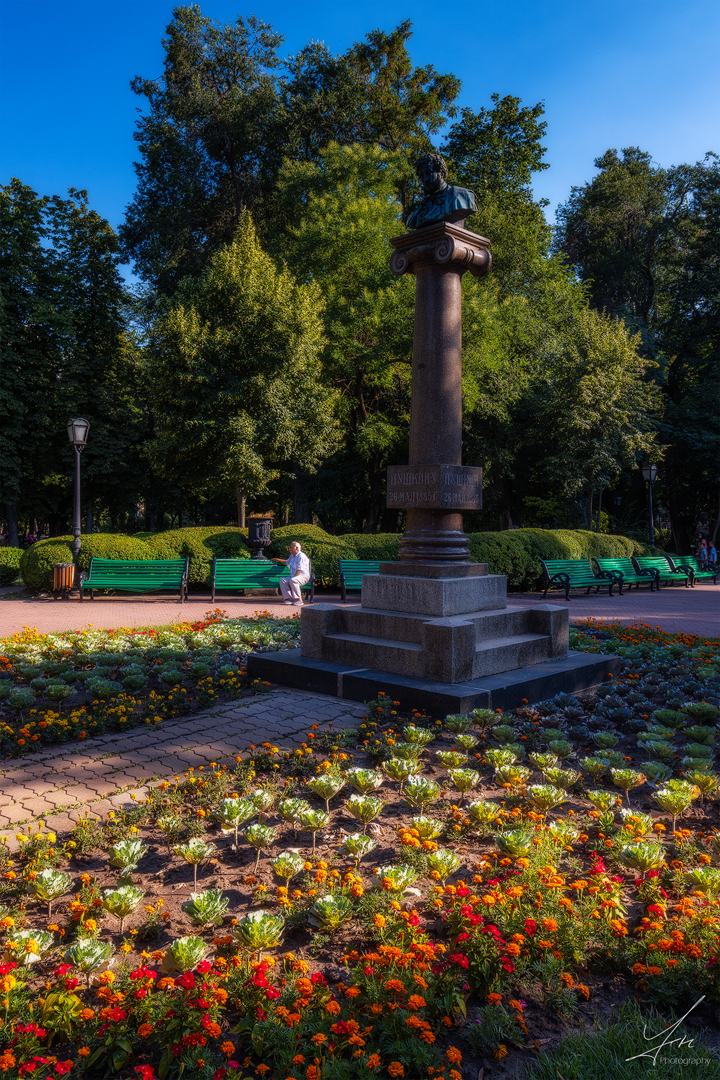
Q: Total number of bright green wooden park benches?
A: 7